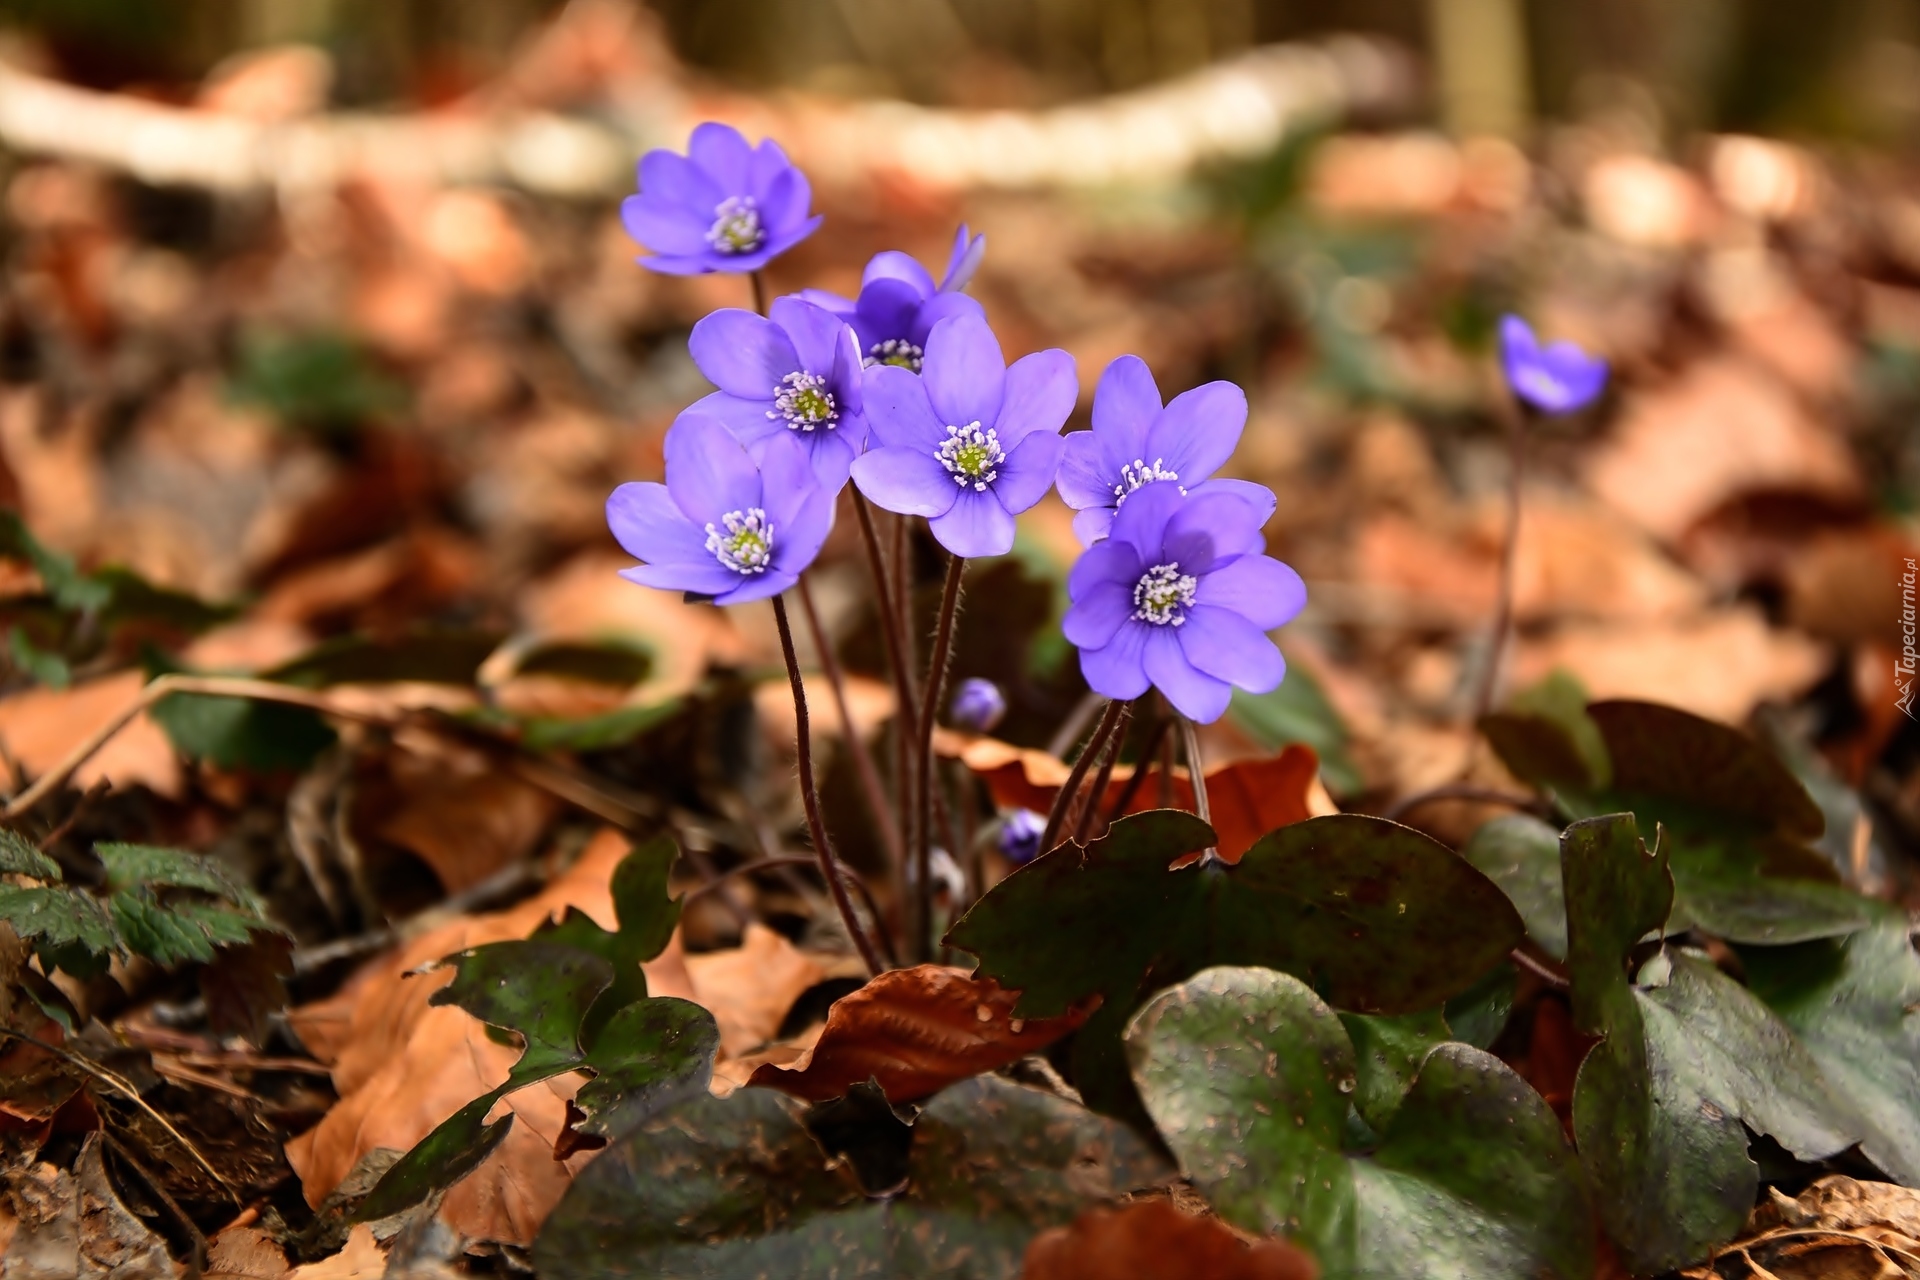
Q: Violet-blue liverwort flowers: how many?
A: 8